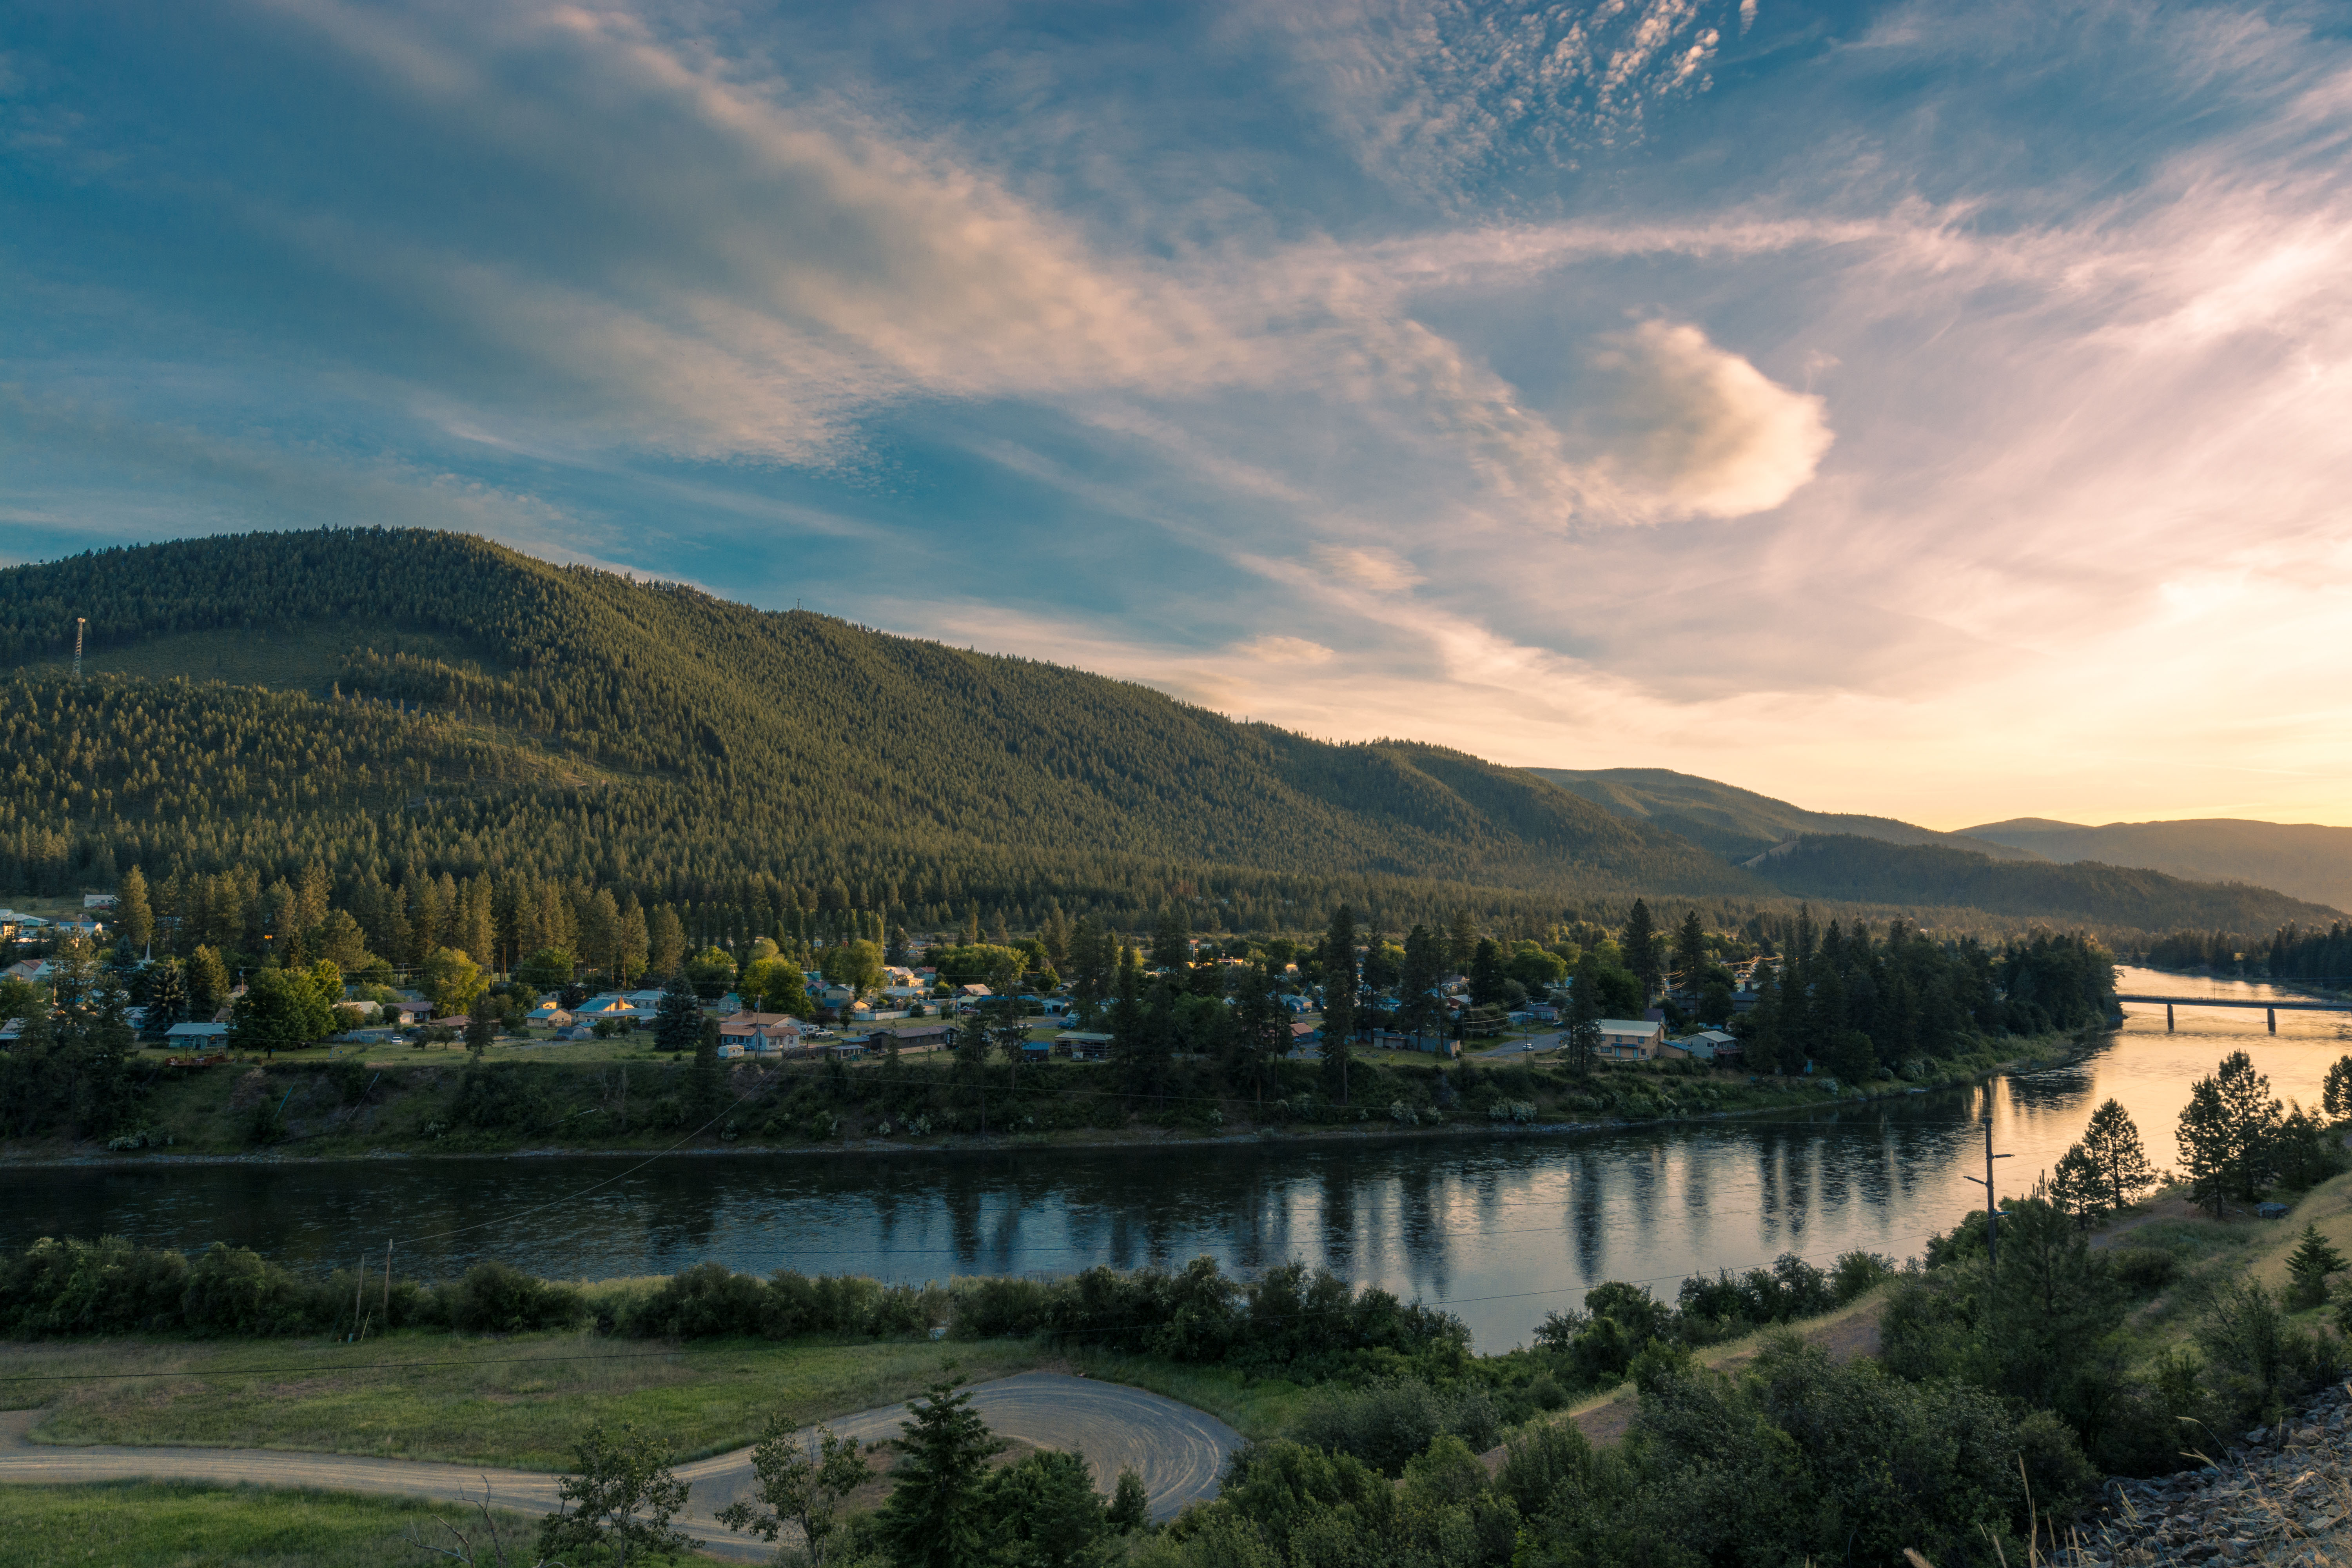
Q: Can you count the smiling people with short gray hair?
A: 0